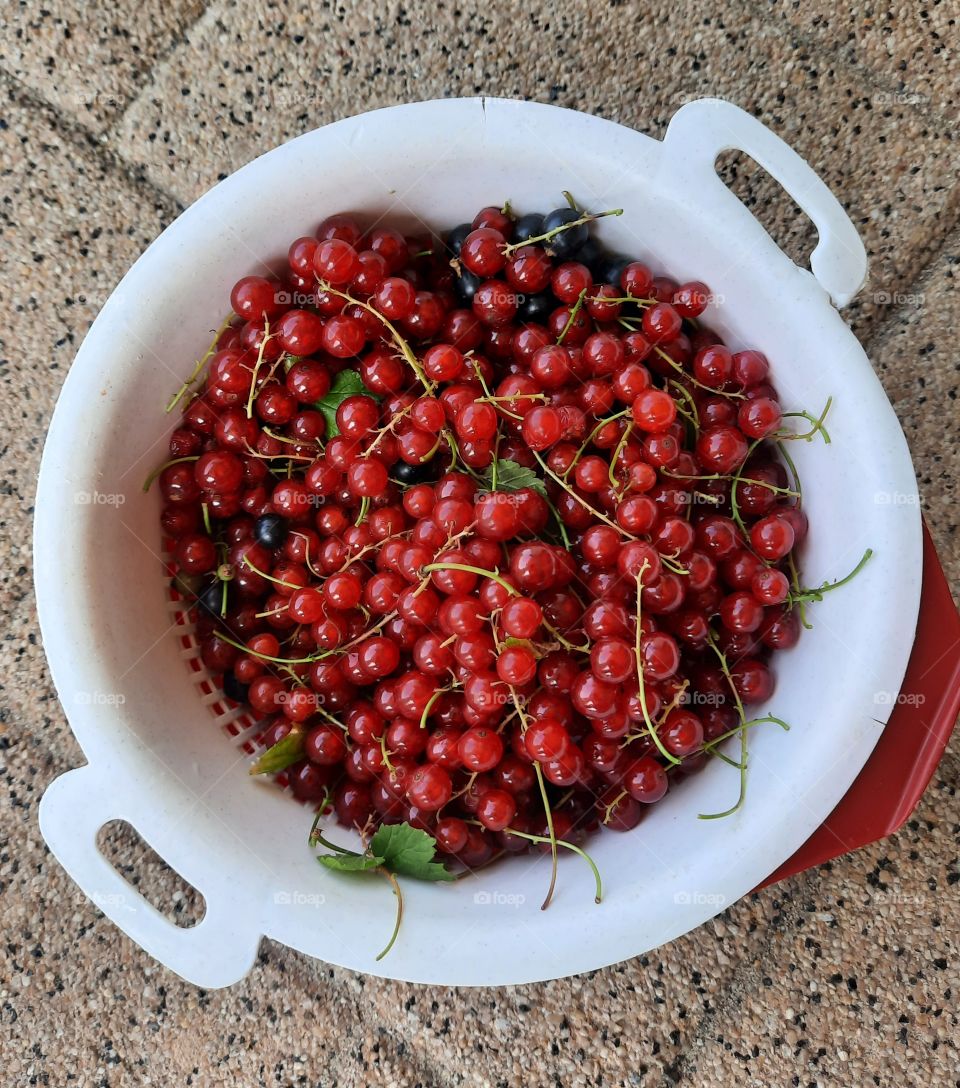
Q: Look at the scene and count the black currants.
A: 11